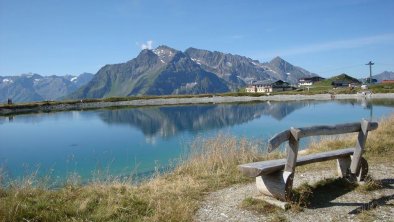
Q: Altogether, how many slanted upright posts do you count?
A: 2